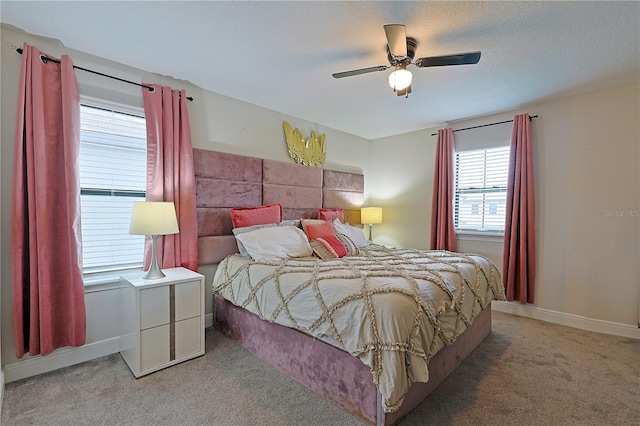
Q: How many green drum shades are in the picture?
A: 0